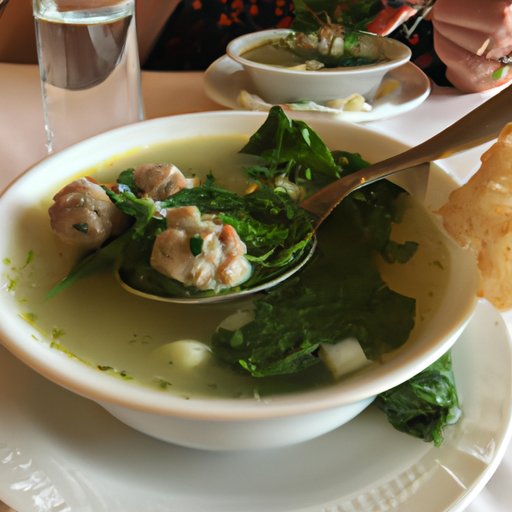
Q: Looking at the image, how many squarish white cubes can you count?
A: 1